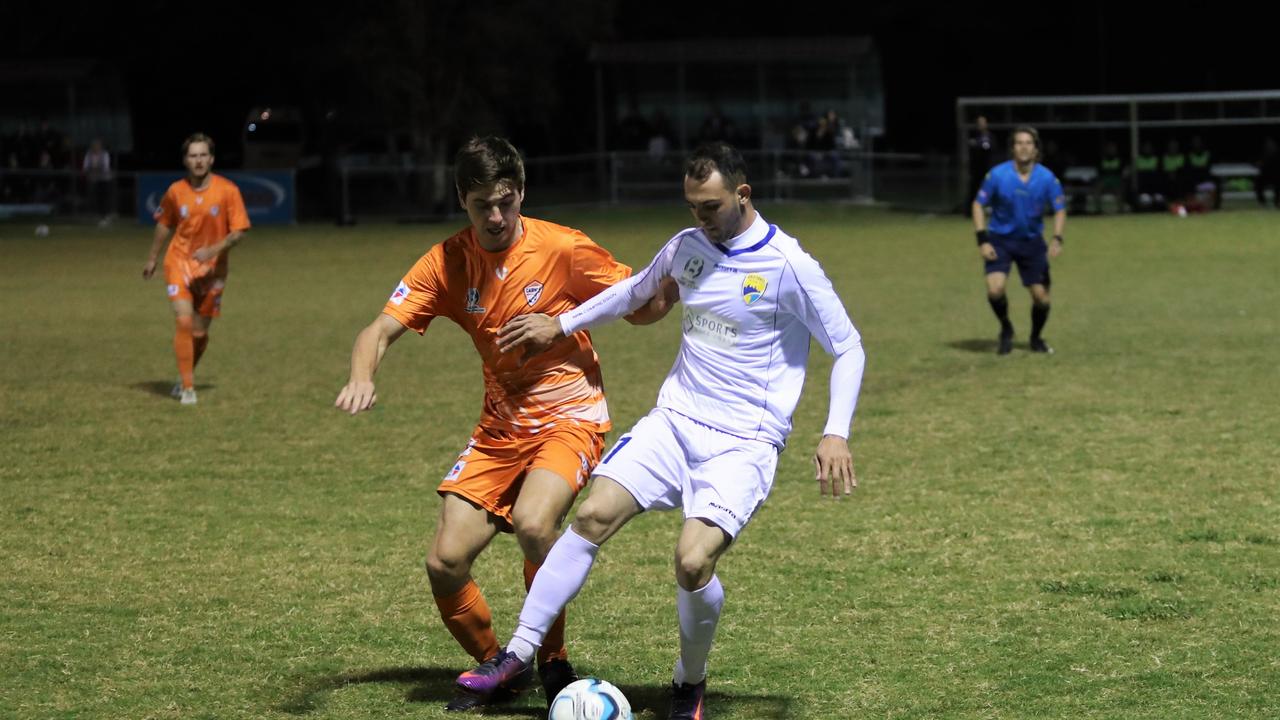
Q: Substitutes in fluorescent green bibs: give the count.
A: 4